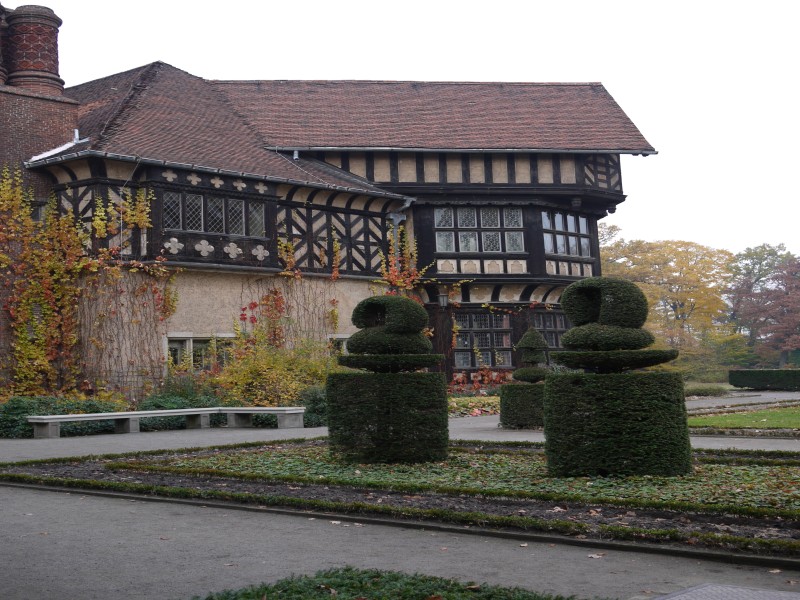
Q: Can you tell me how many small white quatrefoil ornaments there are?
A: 9